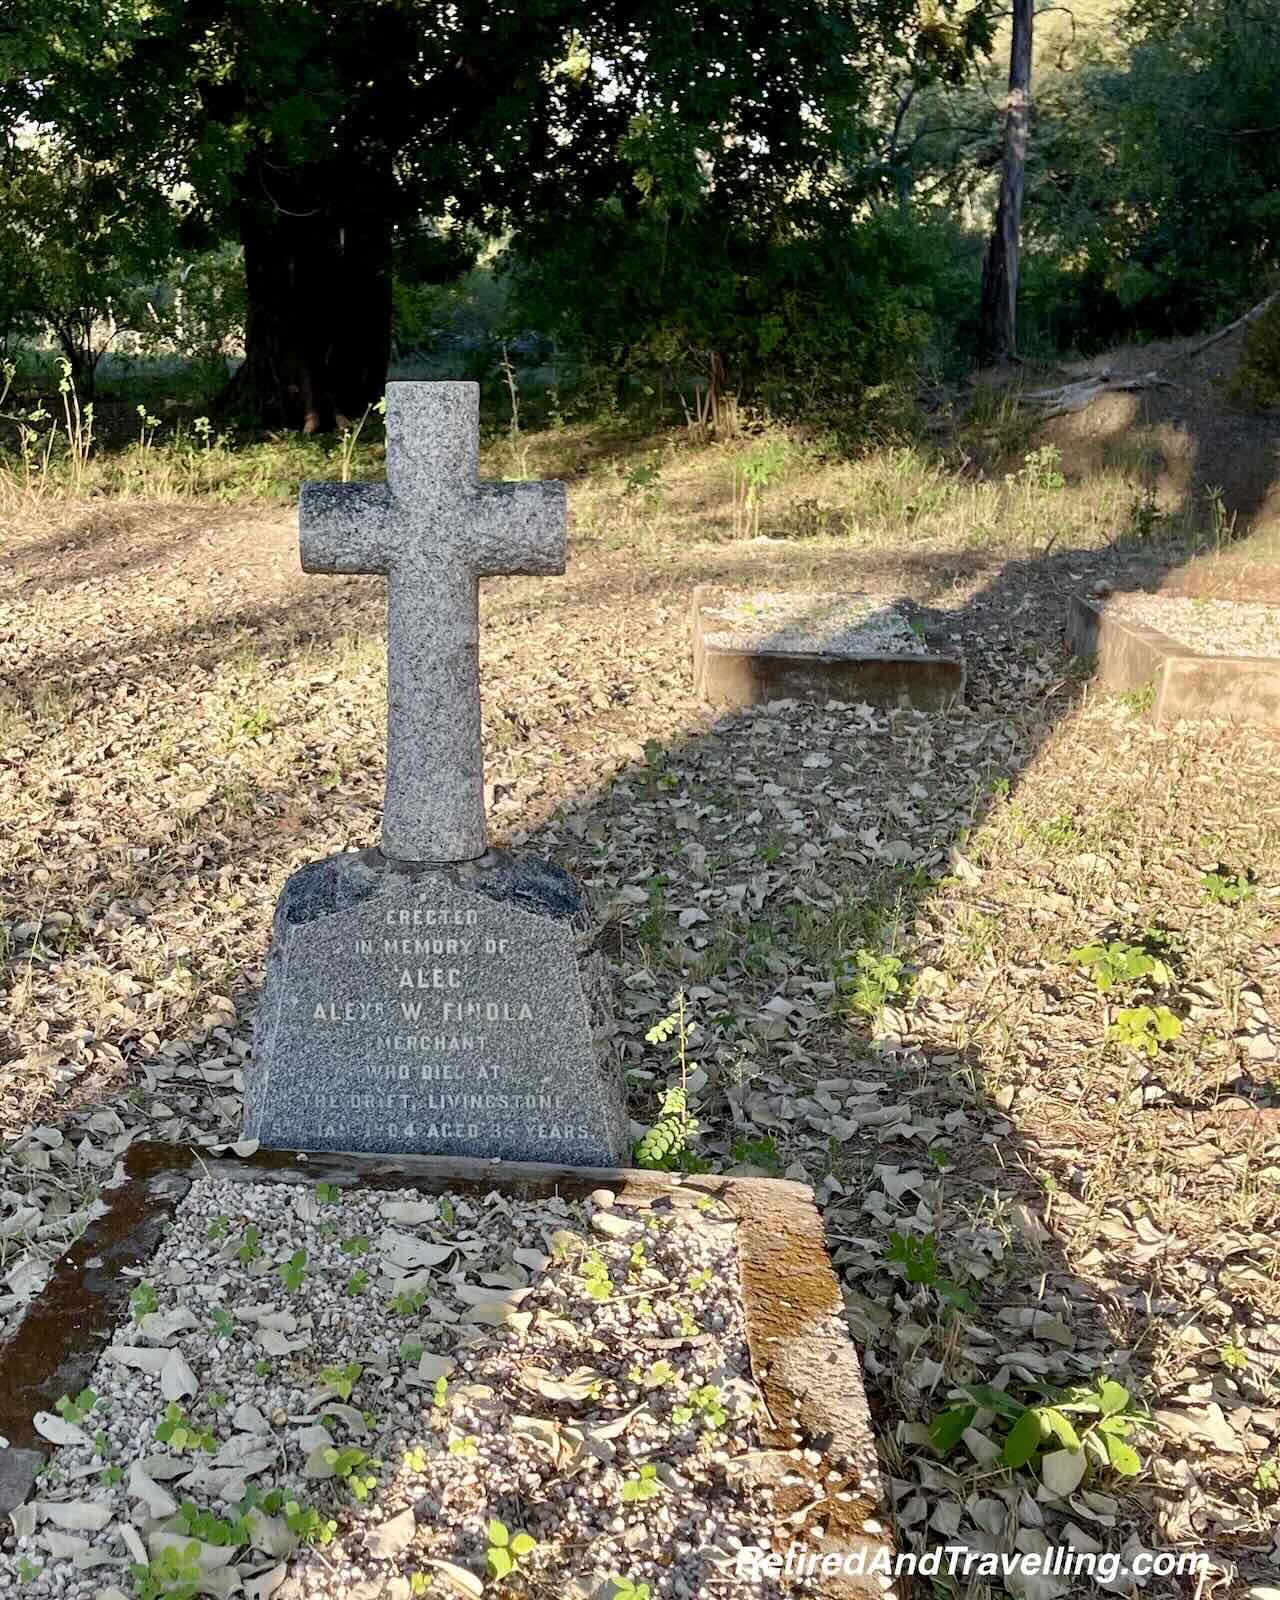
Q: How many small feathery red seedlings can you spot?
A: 0